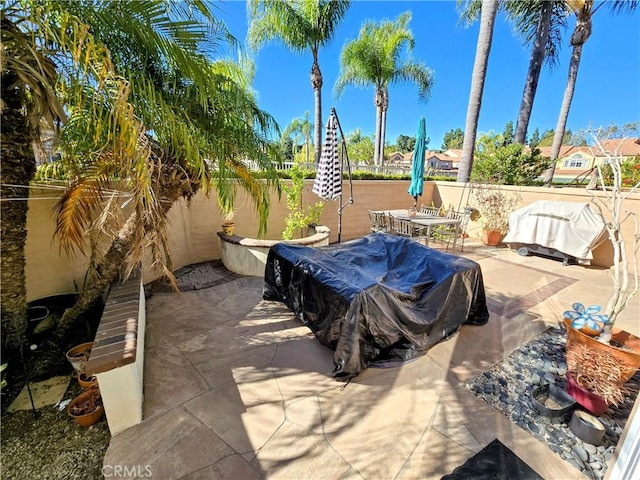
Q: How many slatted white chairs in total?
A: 4